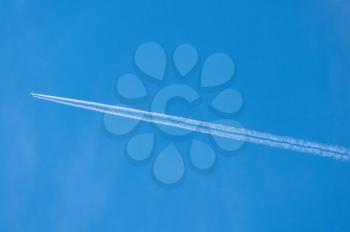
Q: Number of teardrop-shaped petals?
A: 10